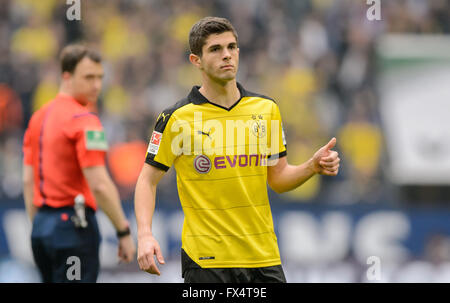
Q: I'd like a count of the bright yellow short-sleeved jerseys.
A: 1